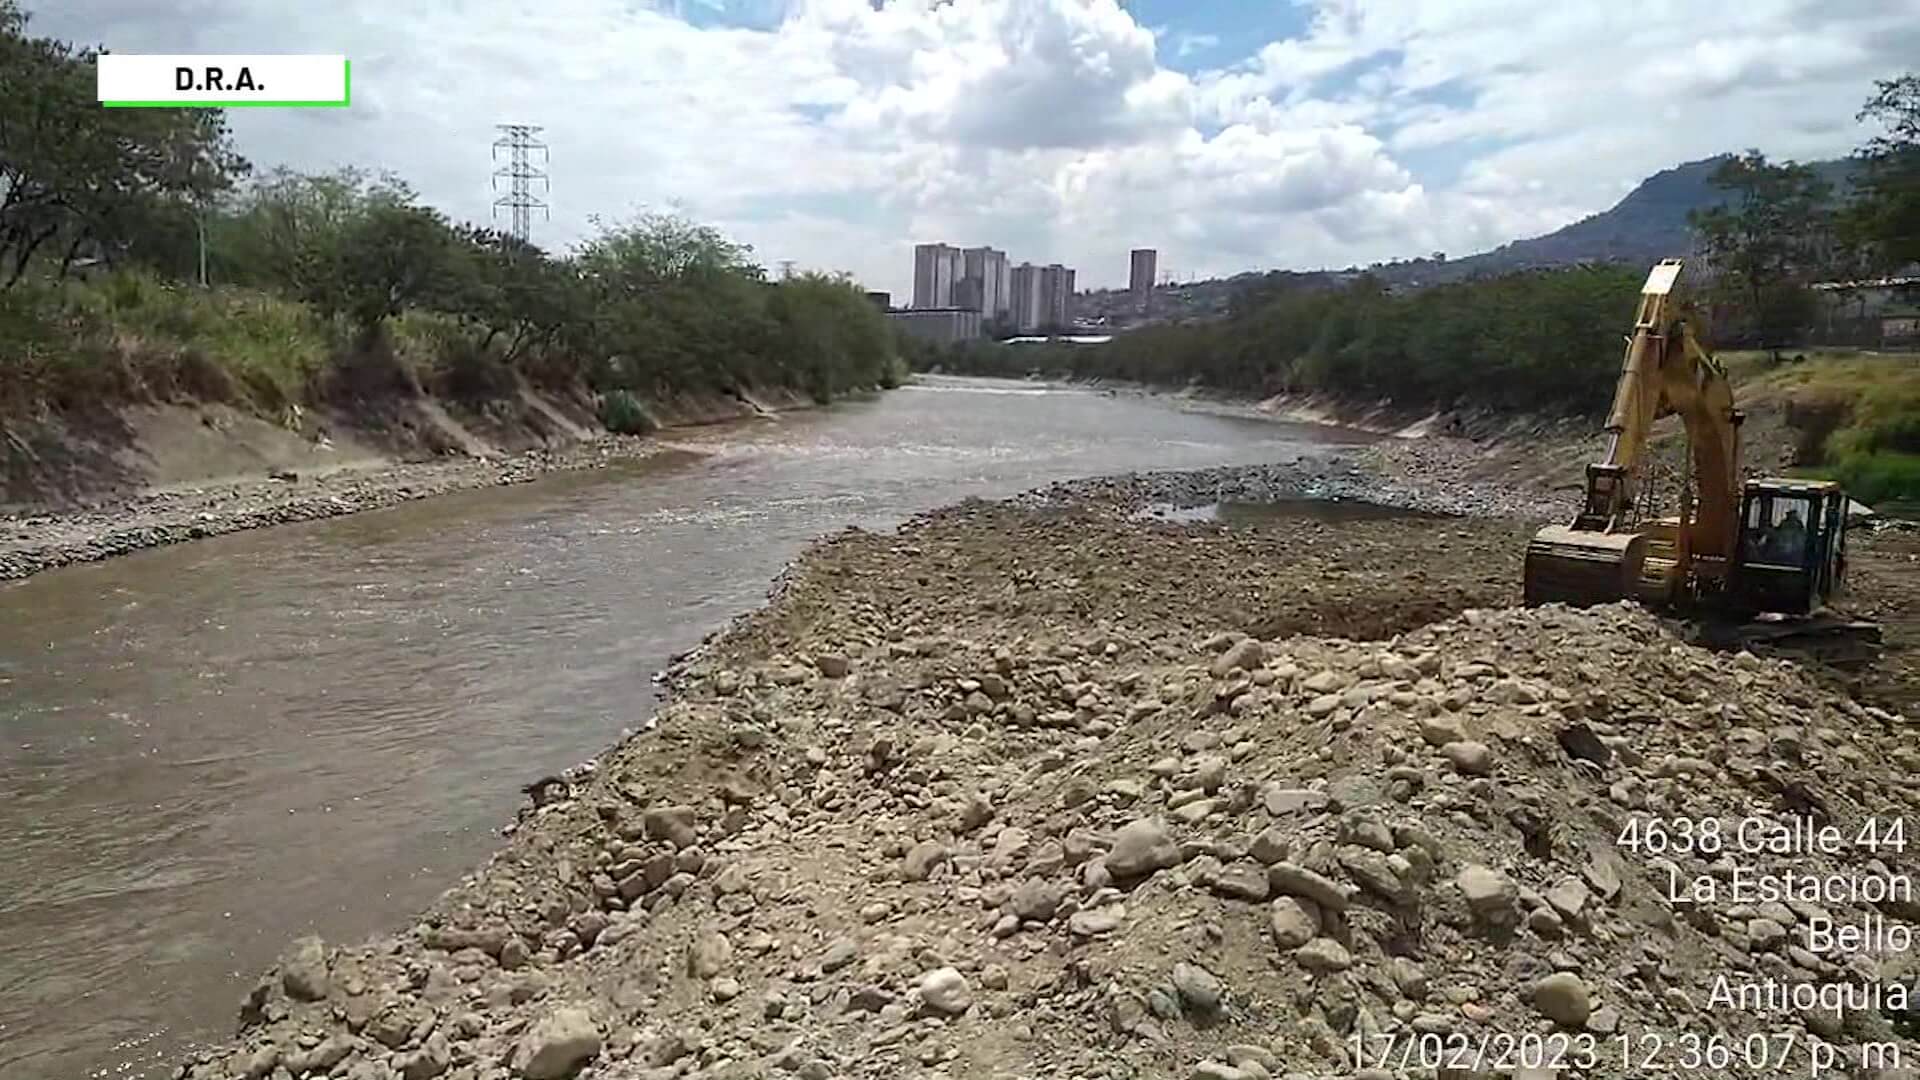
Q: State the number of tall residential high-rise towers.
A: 5